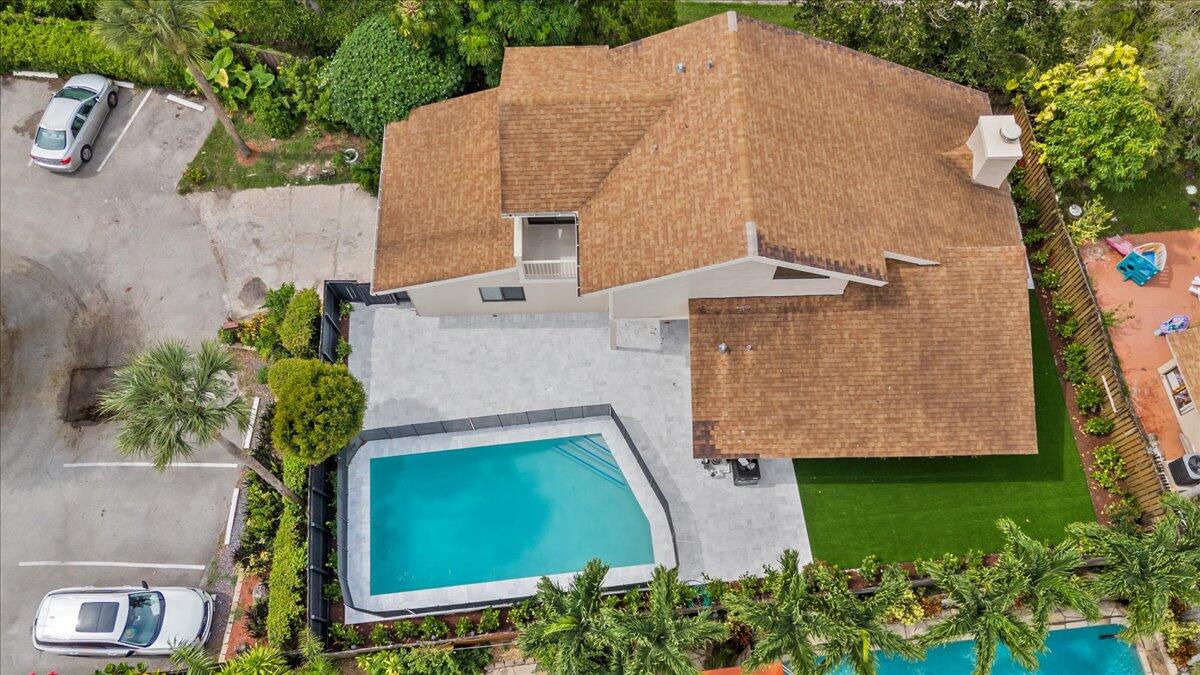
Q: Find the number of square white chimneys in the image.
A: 1